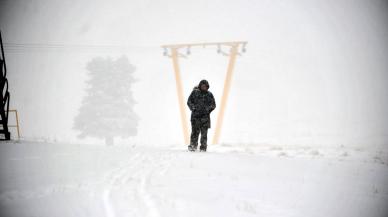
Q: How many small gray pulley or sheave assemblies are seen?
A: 4